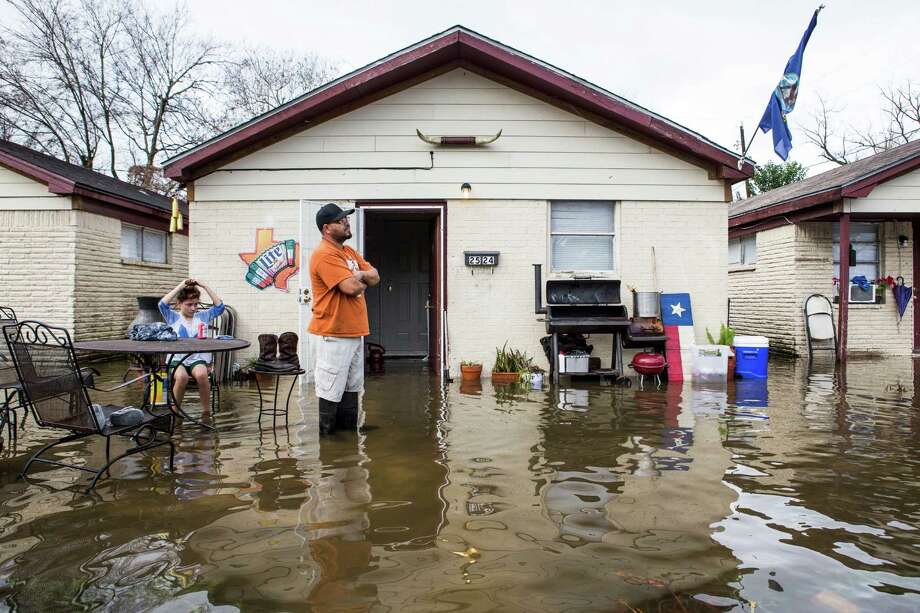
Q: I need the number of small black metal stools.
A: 1